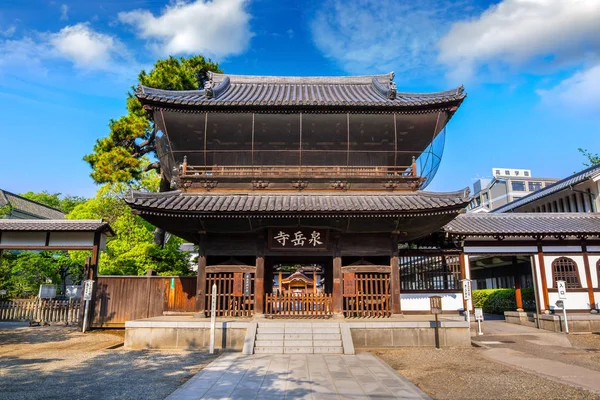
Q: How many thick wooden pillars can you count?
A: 4